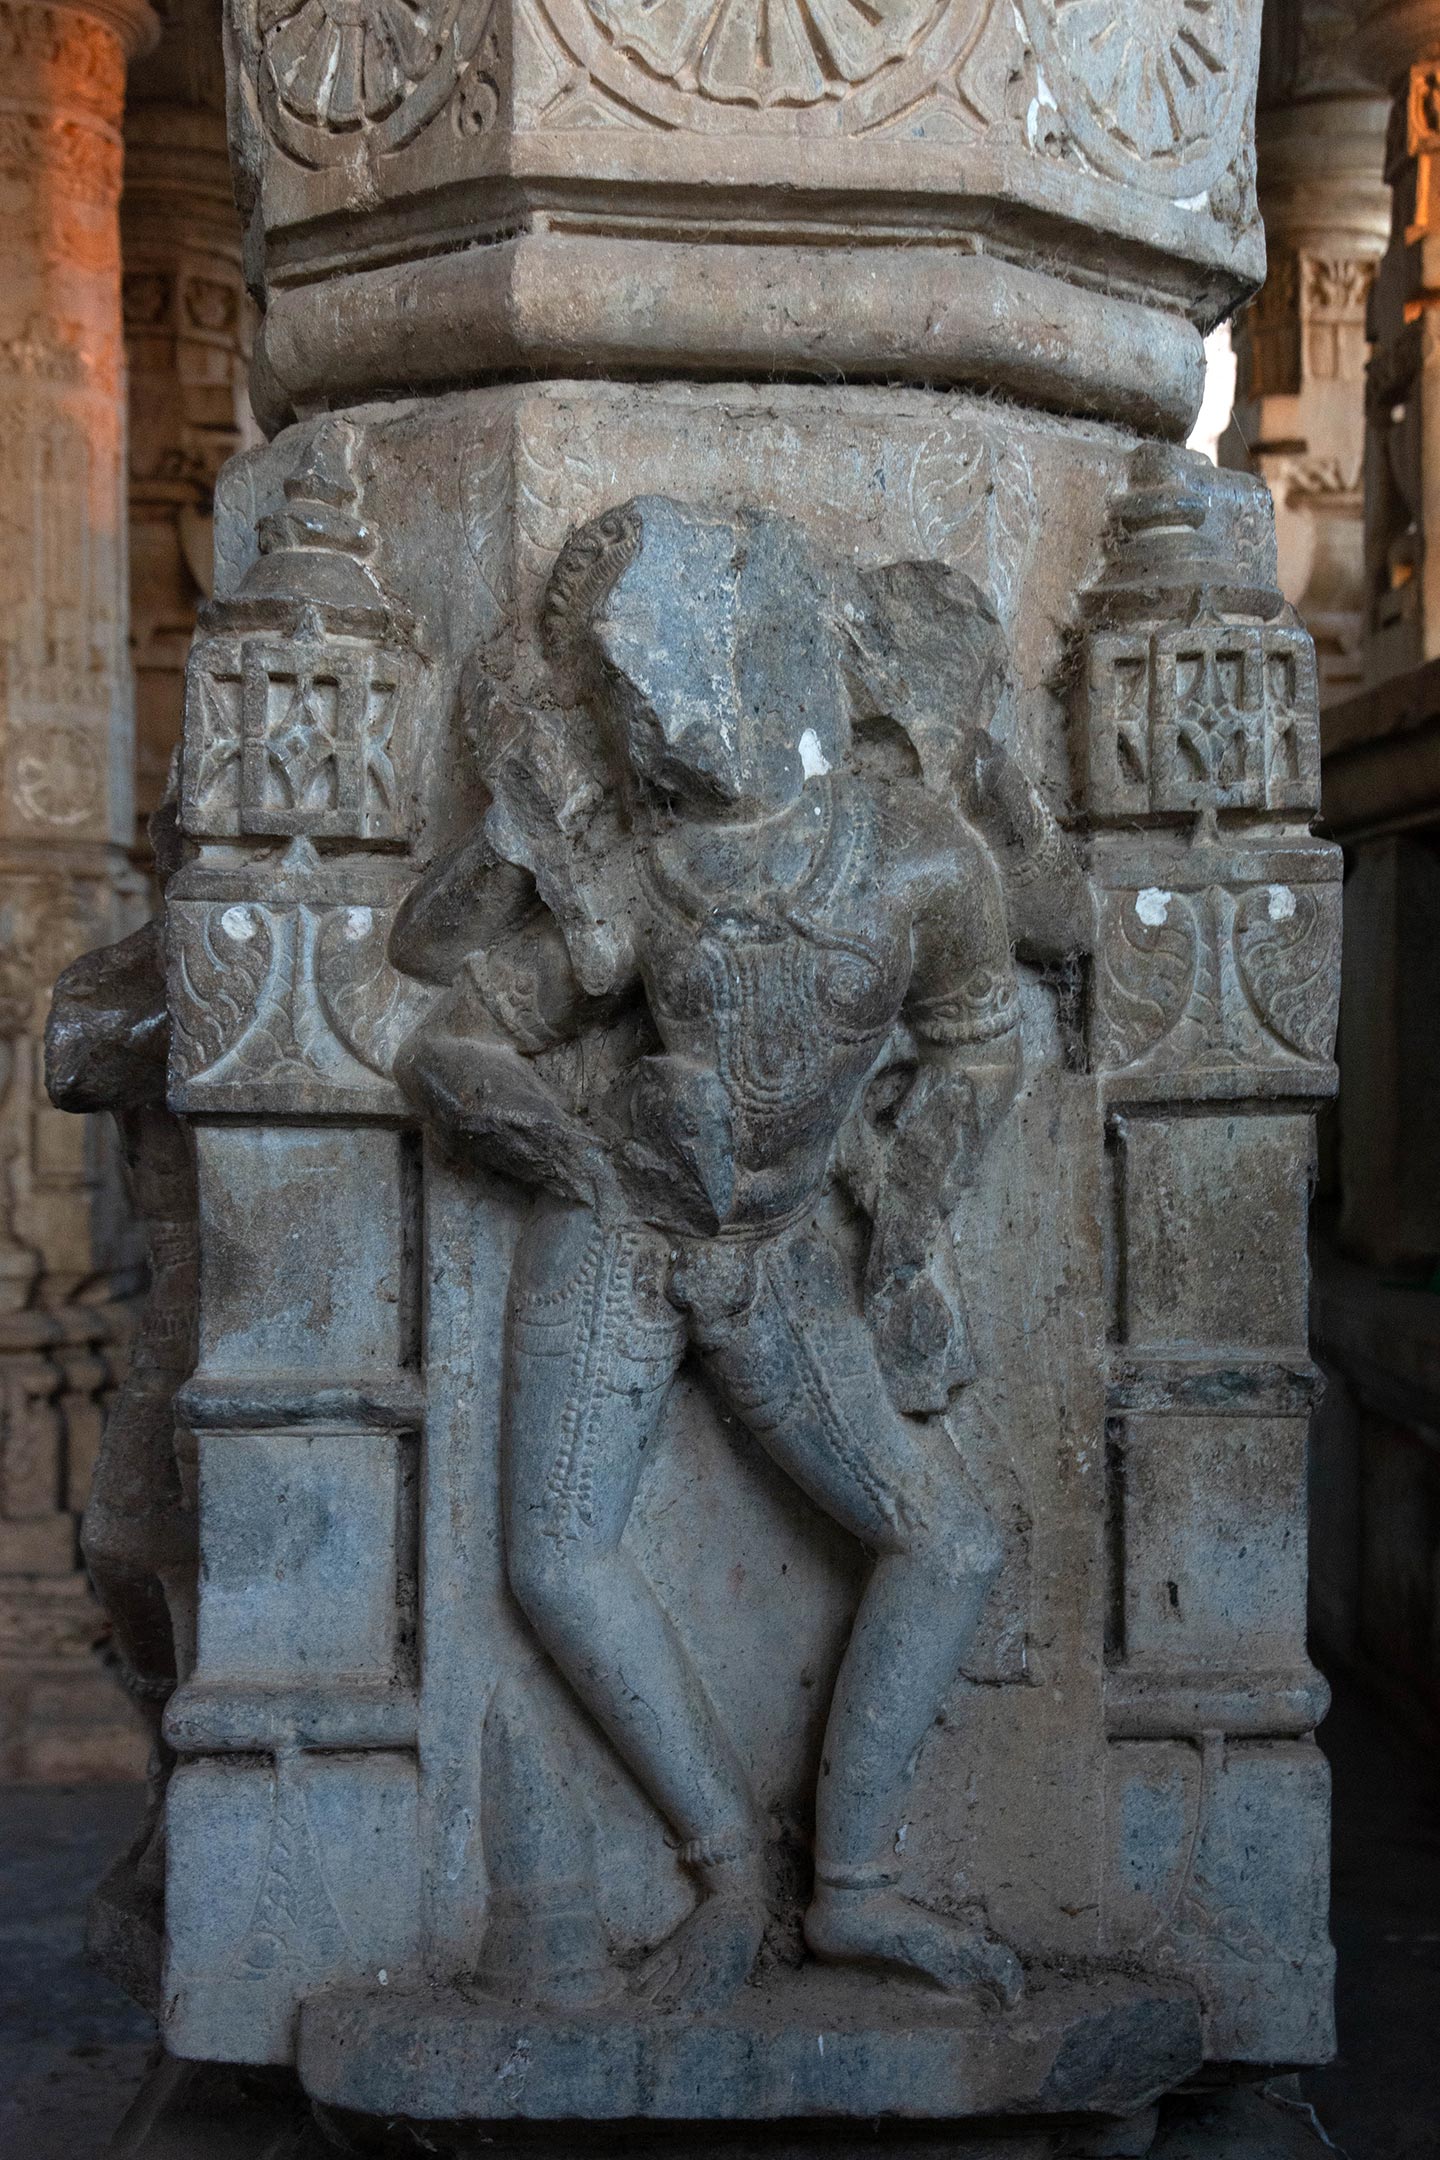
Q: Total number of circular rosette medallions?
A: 3